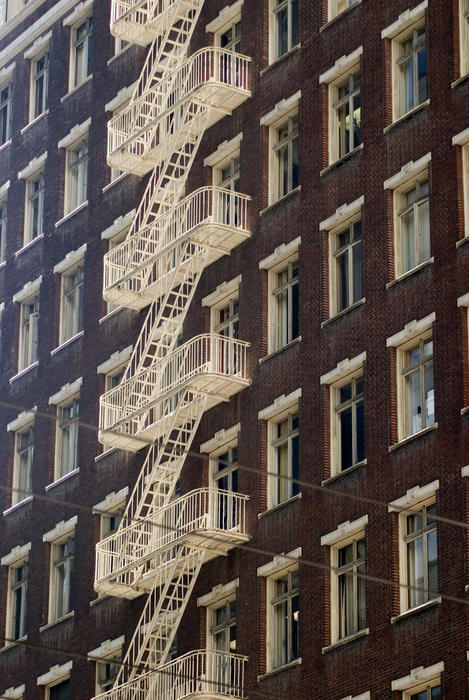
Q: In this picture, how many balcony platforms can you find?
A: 6